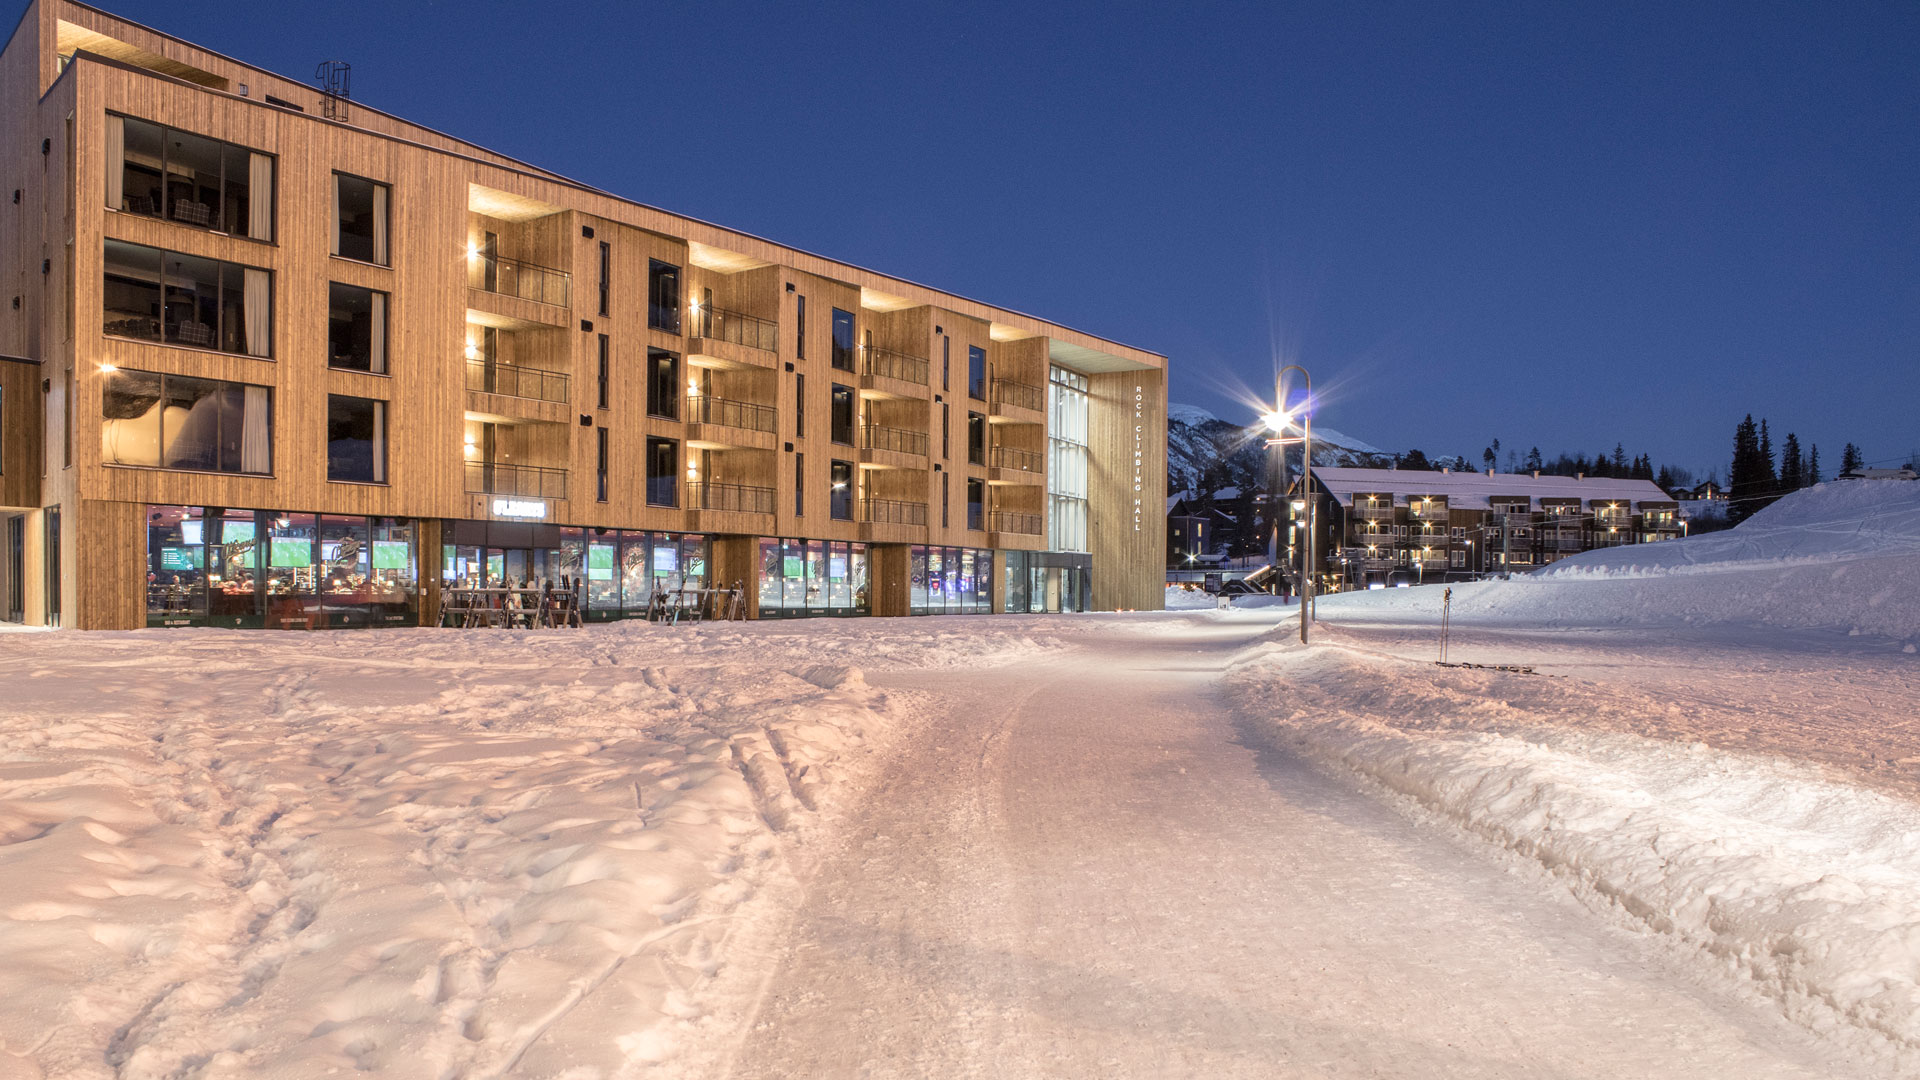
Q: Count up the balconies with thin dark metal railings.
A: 12